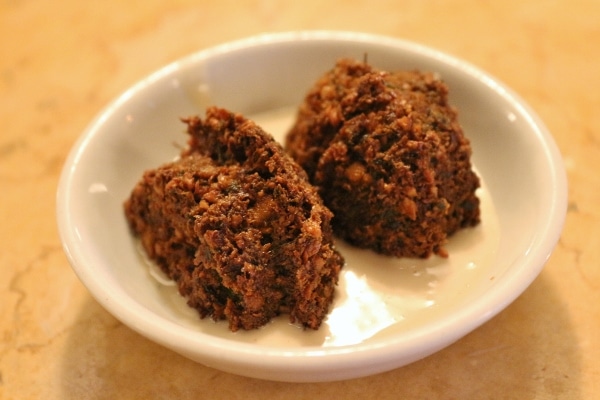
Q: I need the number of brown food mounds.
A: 2